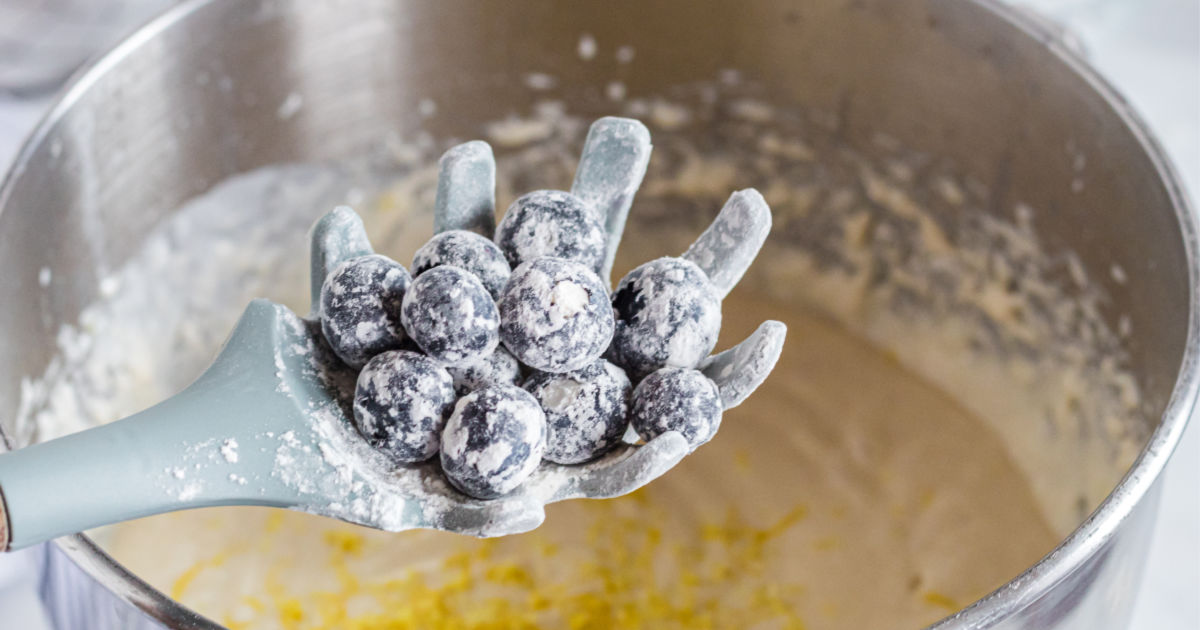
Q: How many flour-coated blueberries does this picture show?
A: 11